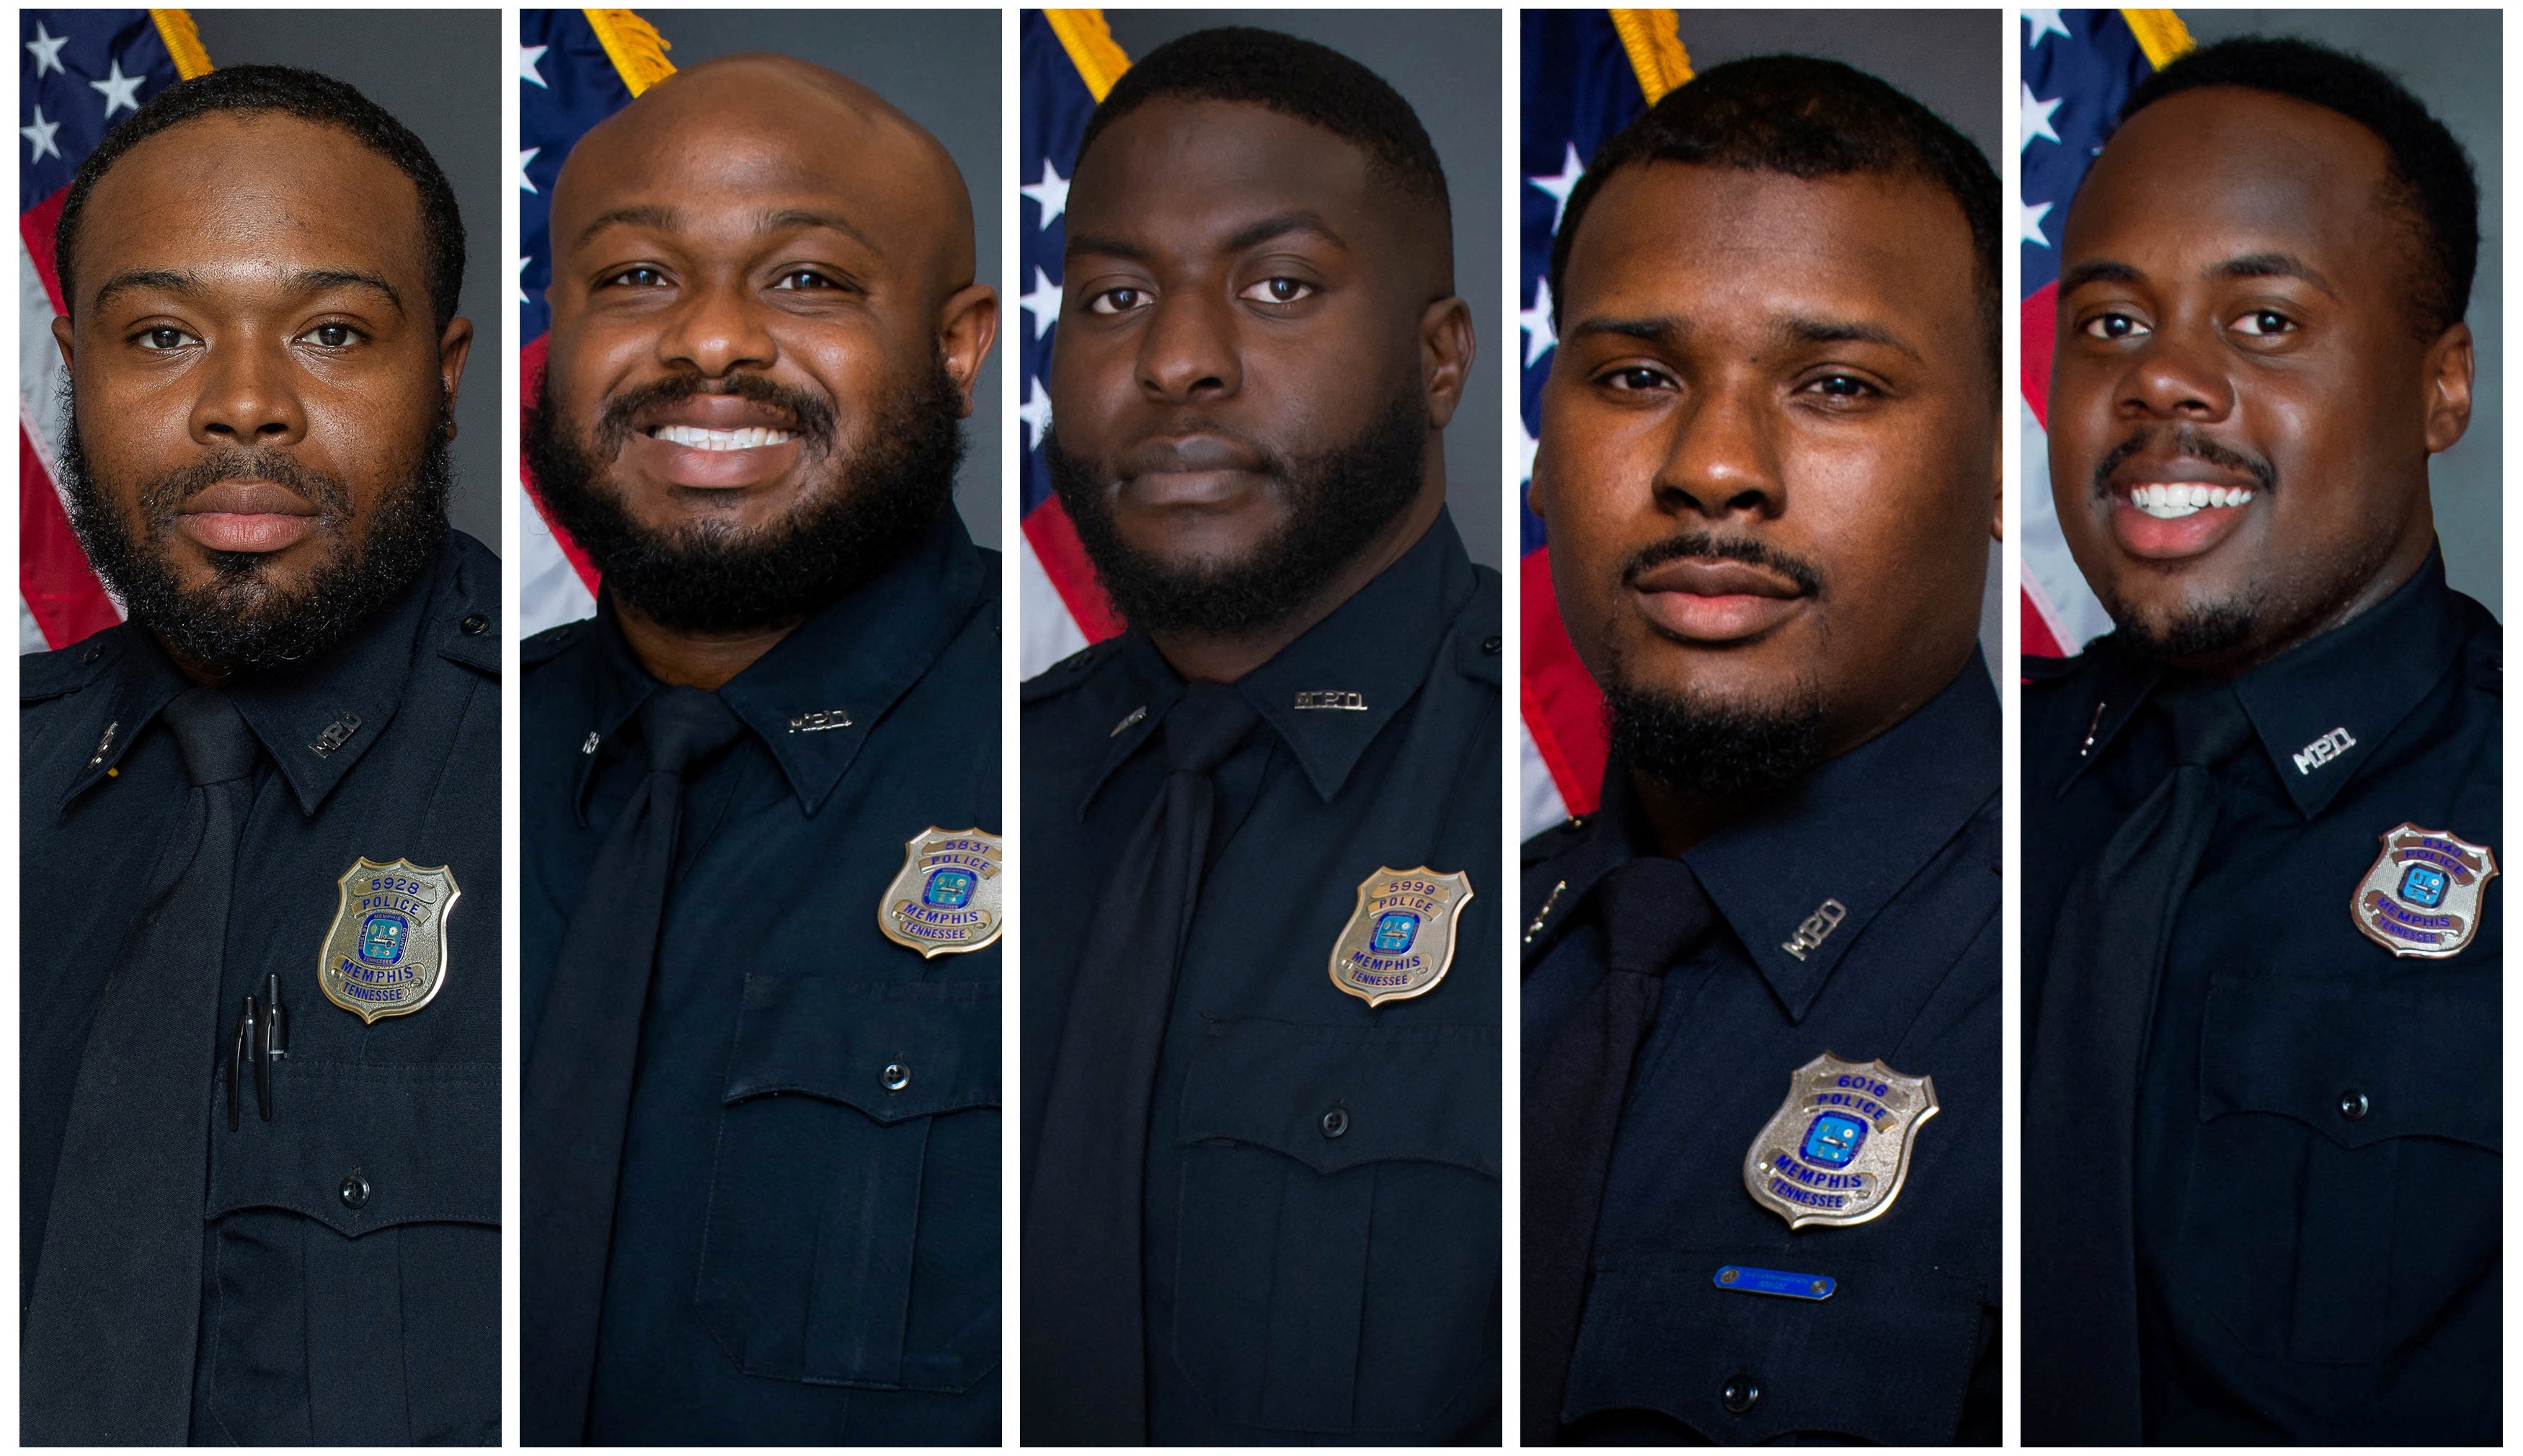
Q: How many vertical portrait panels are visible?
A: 5